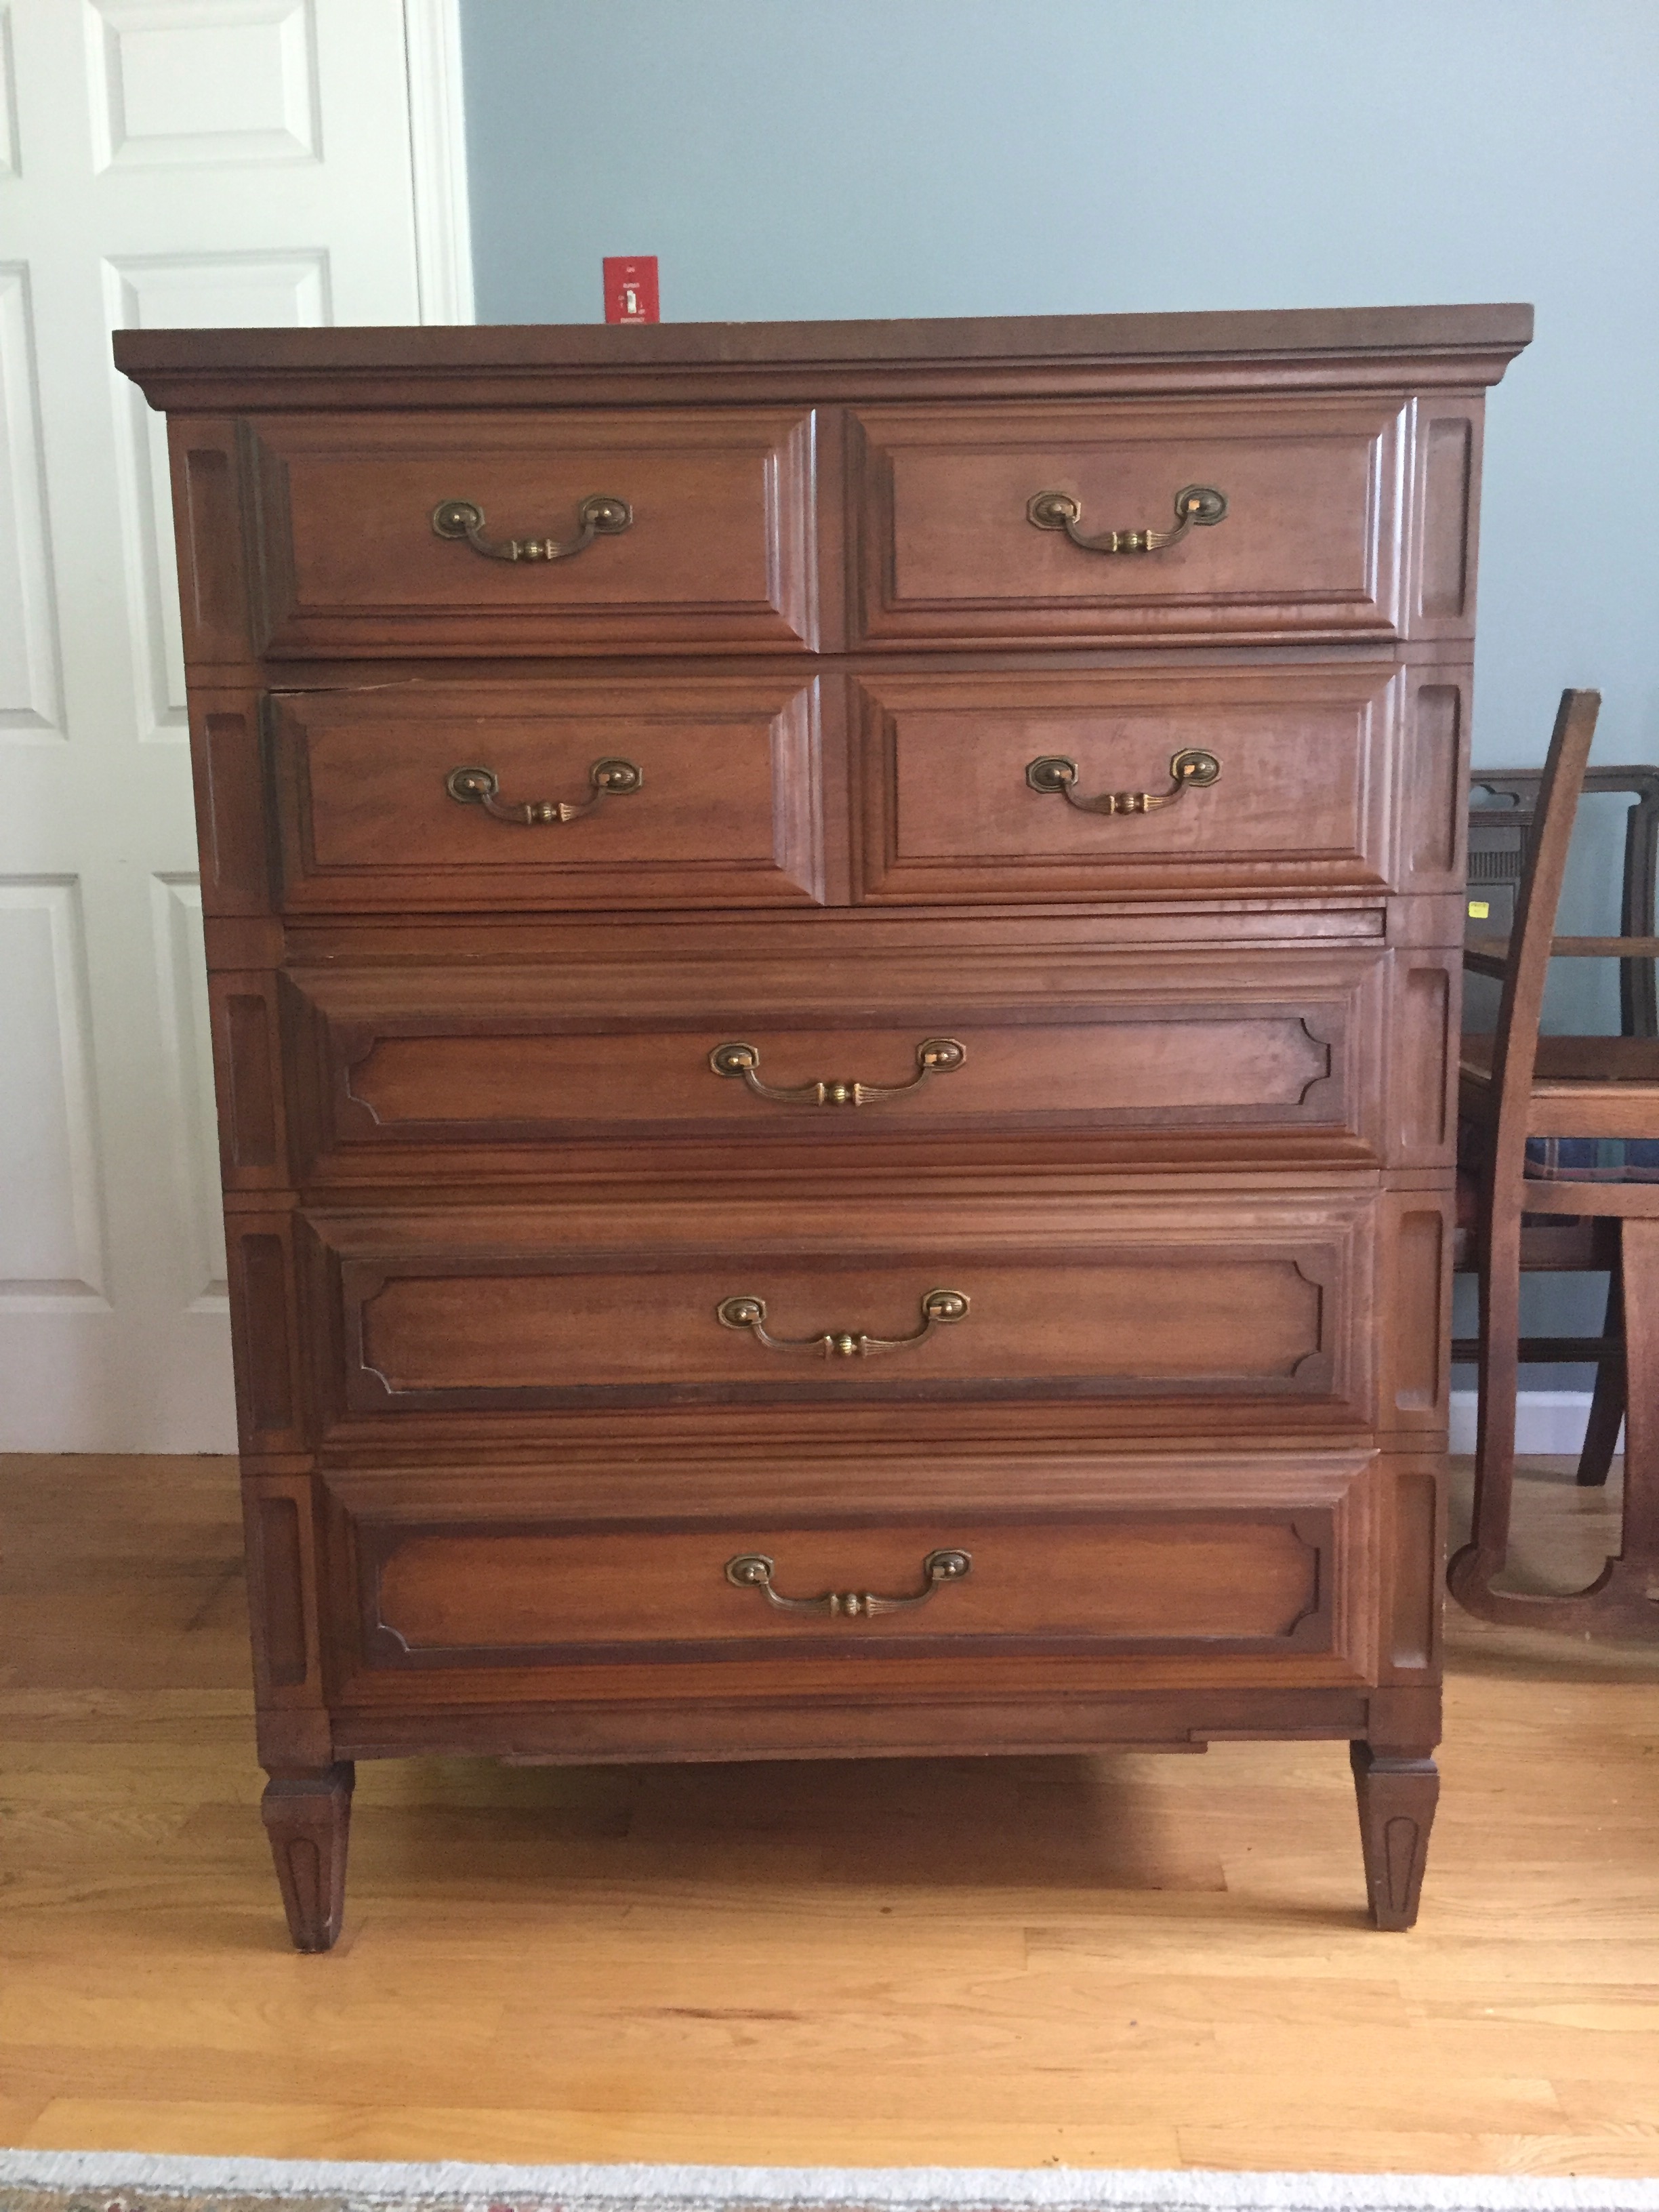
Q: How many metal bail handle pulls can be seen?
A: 7